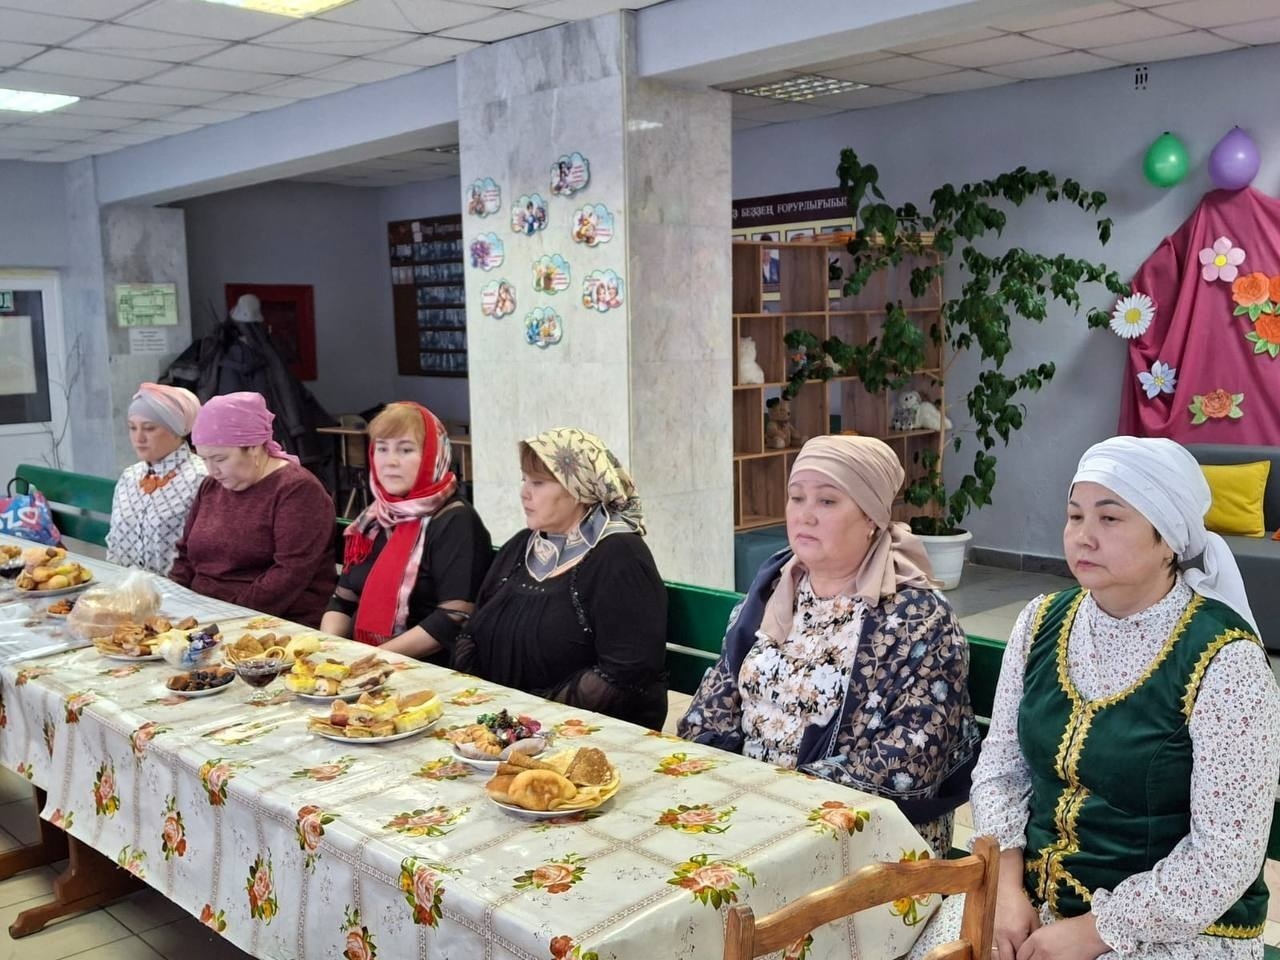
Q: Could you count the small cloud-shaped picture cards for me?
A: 9